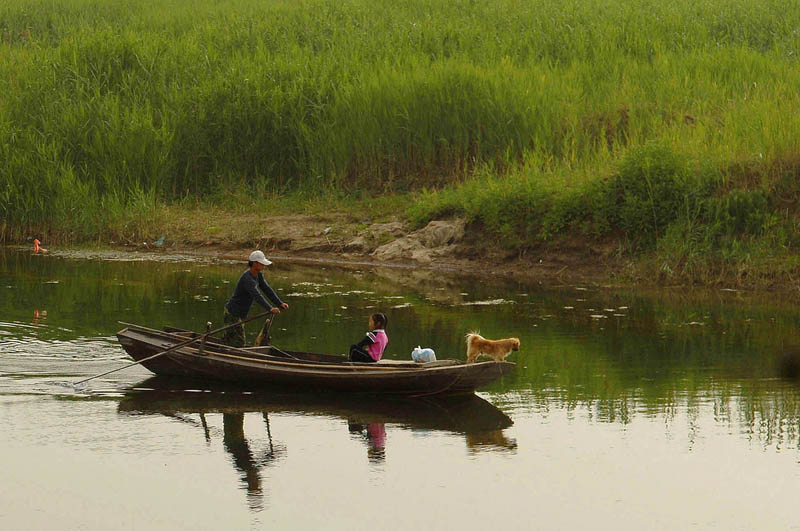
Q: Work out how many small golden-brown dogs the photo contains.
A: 1